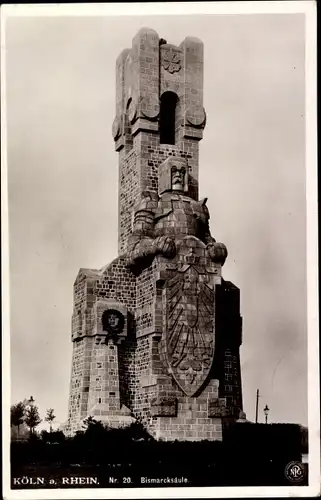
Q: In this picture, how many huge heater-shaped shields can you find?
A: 1